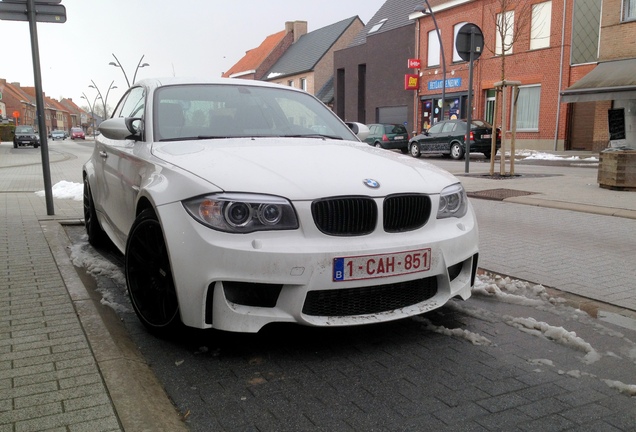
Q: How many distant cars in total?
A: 5